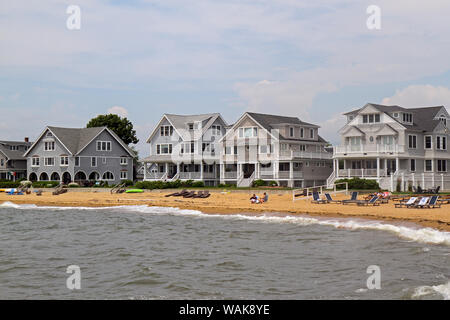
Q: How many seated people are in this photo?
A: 2